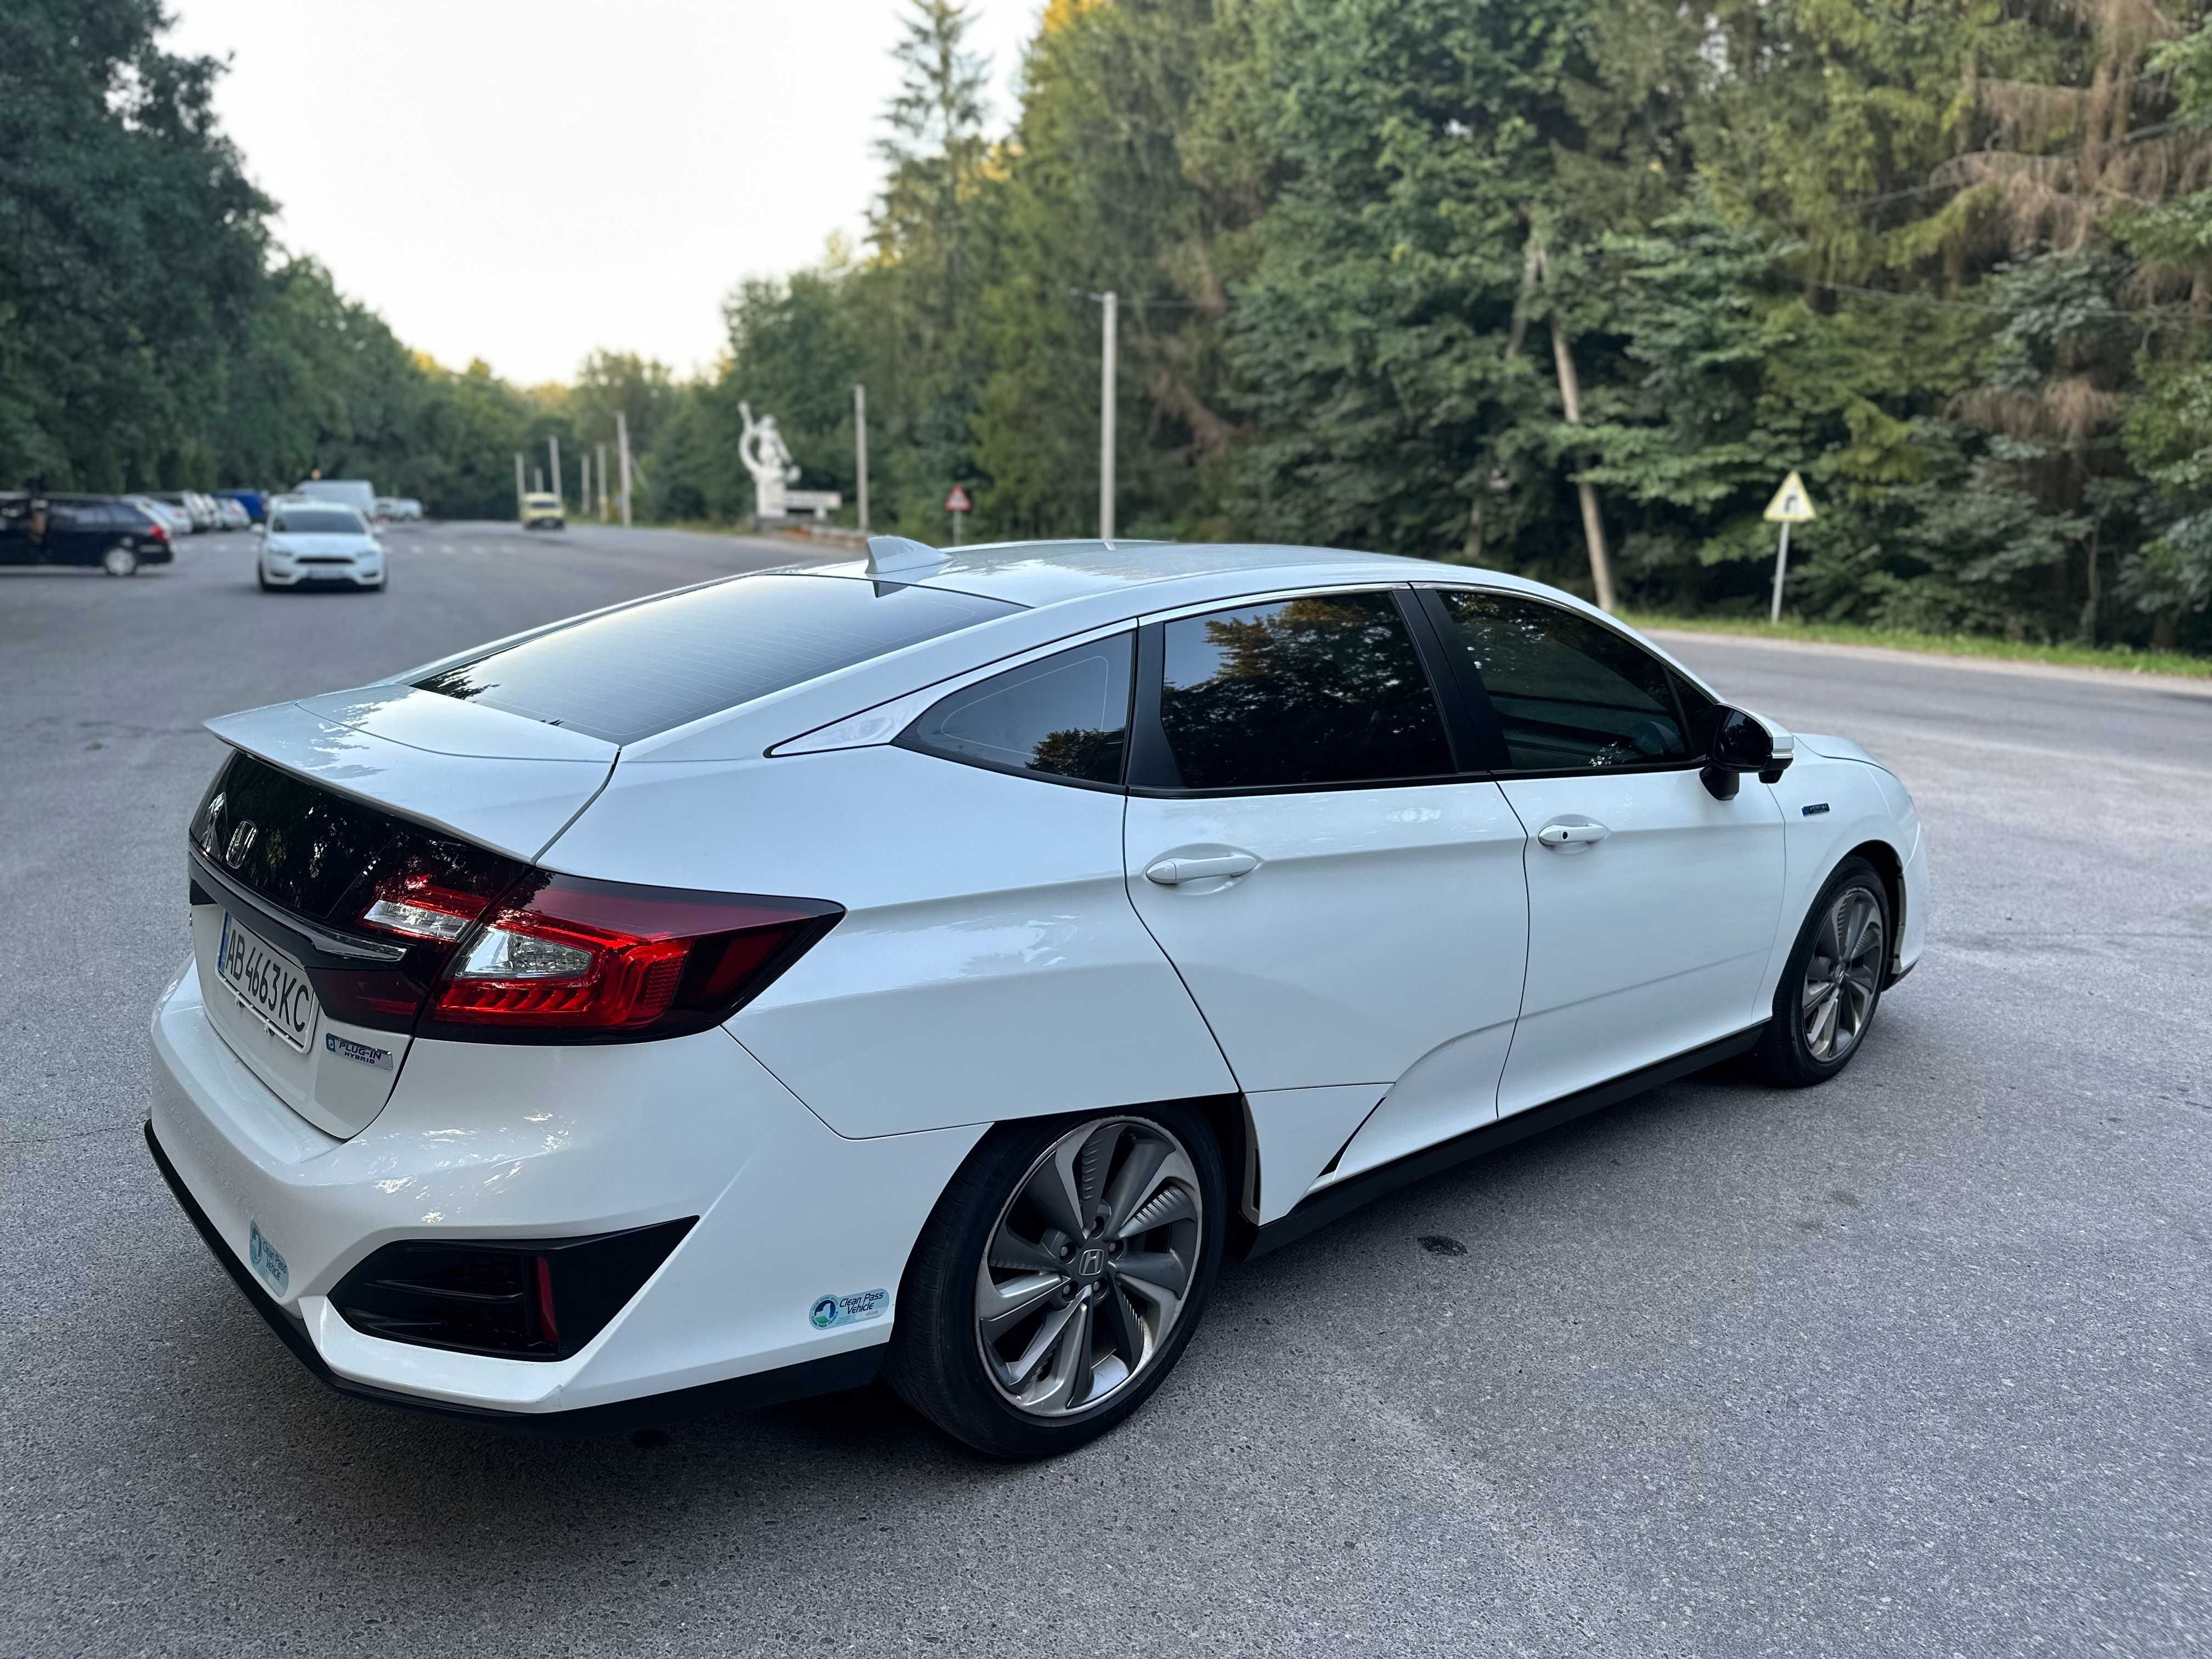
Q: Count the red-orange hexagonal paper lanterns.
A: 0